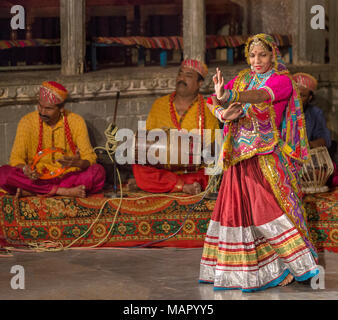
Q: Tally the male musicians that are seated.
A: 3